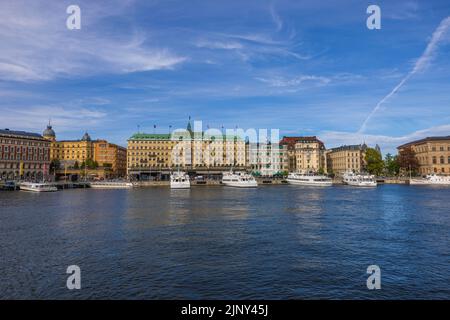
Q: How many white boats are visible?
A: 7